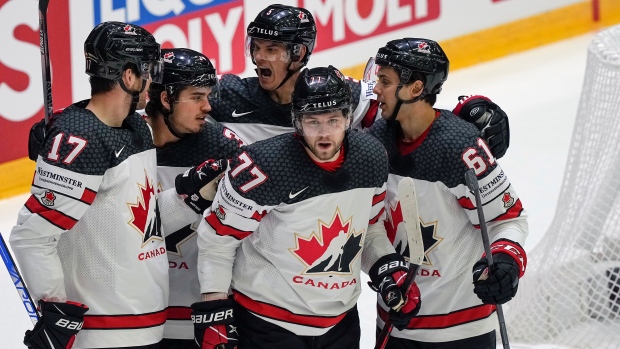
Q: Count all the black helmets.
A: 5